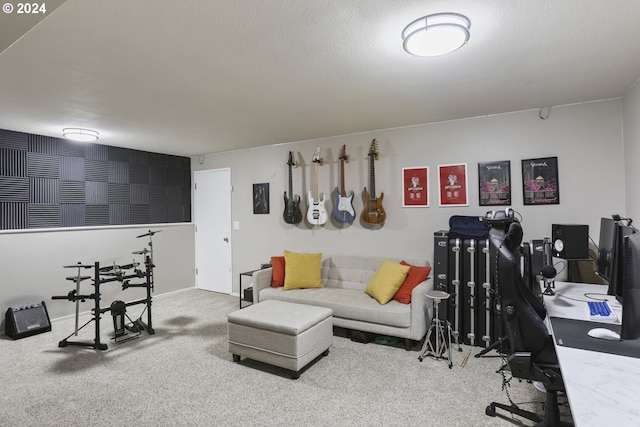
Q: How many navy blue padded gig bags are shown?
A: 1